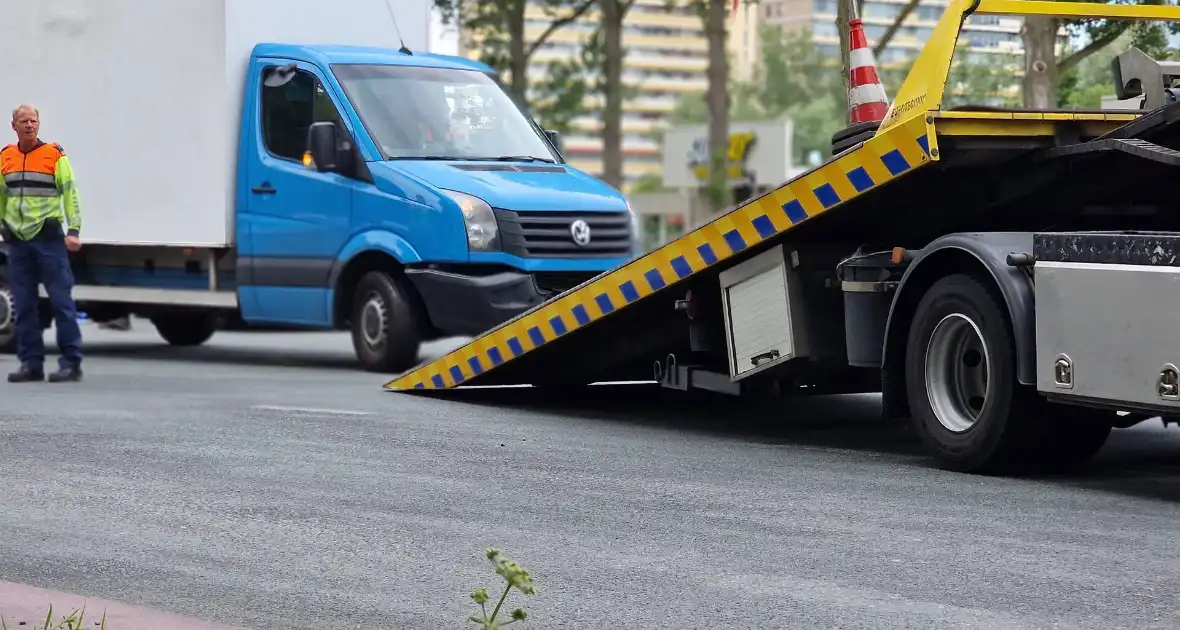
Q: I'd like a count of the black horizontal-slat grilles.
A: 1